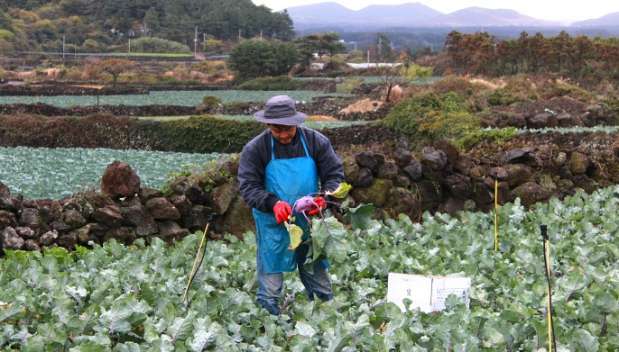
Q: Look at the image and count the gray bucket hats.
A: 1